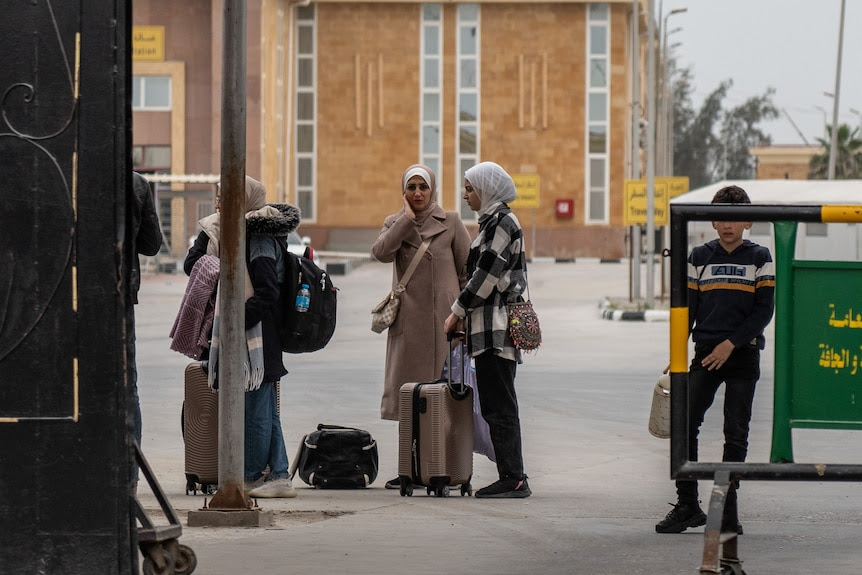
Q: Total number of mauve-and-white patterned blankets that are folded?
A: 1